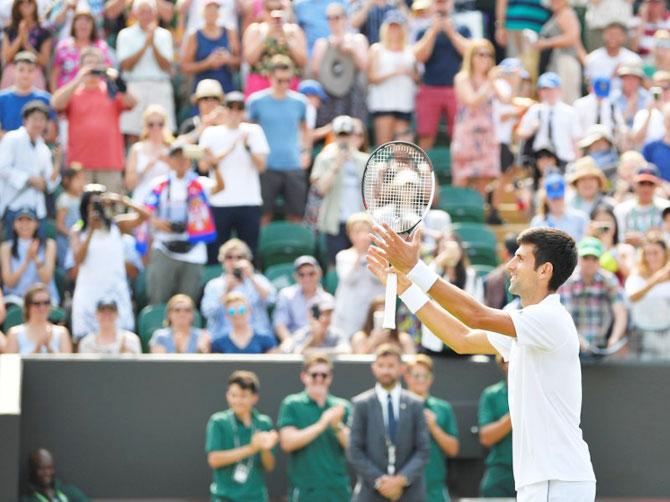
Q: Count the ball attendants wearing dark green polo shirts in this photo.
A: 4